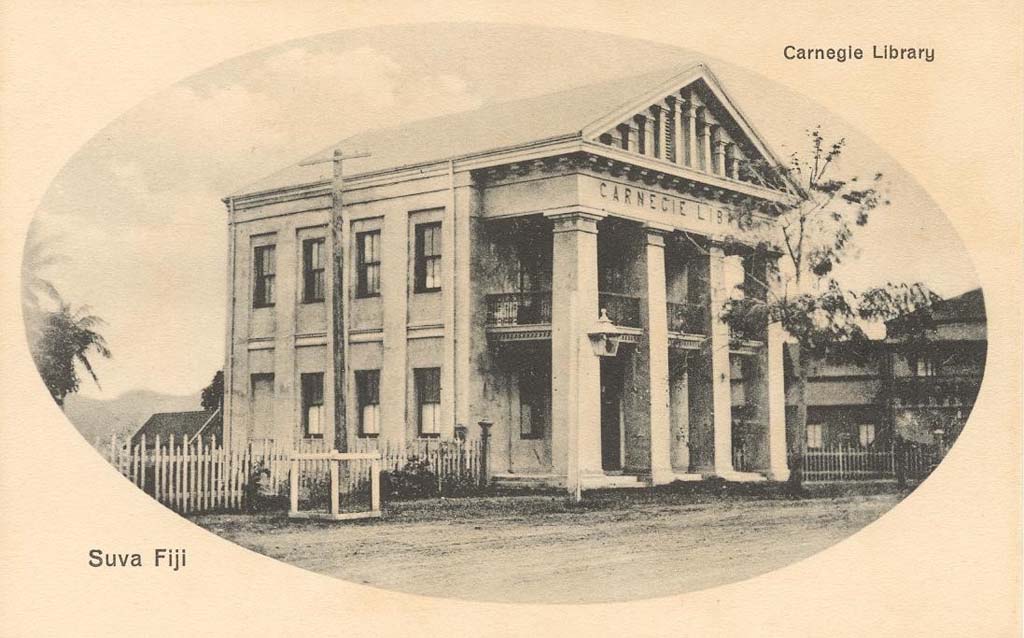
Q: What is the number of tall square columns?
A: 4